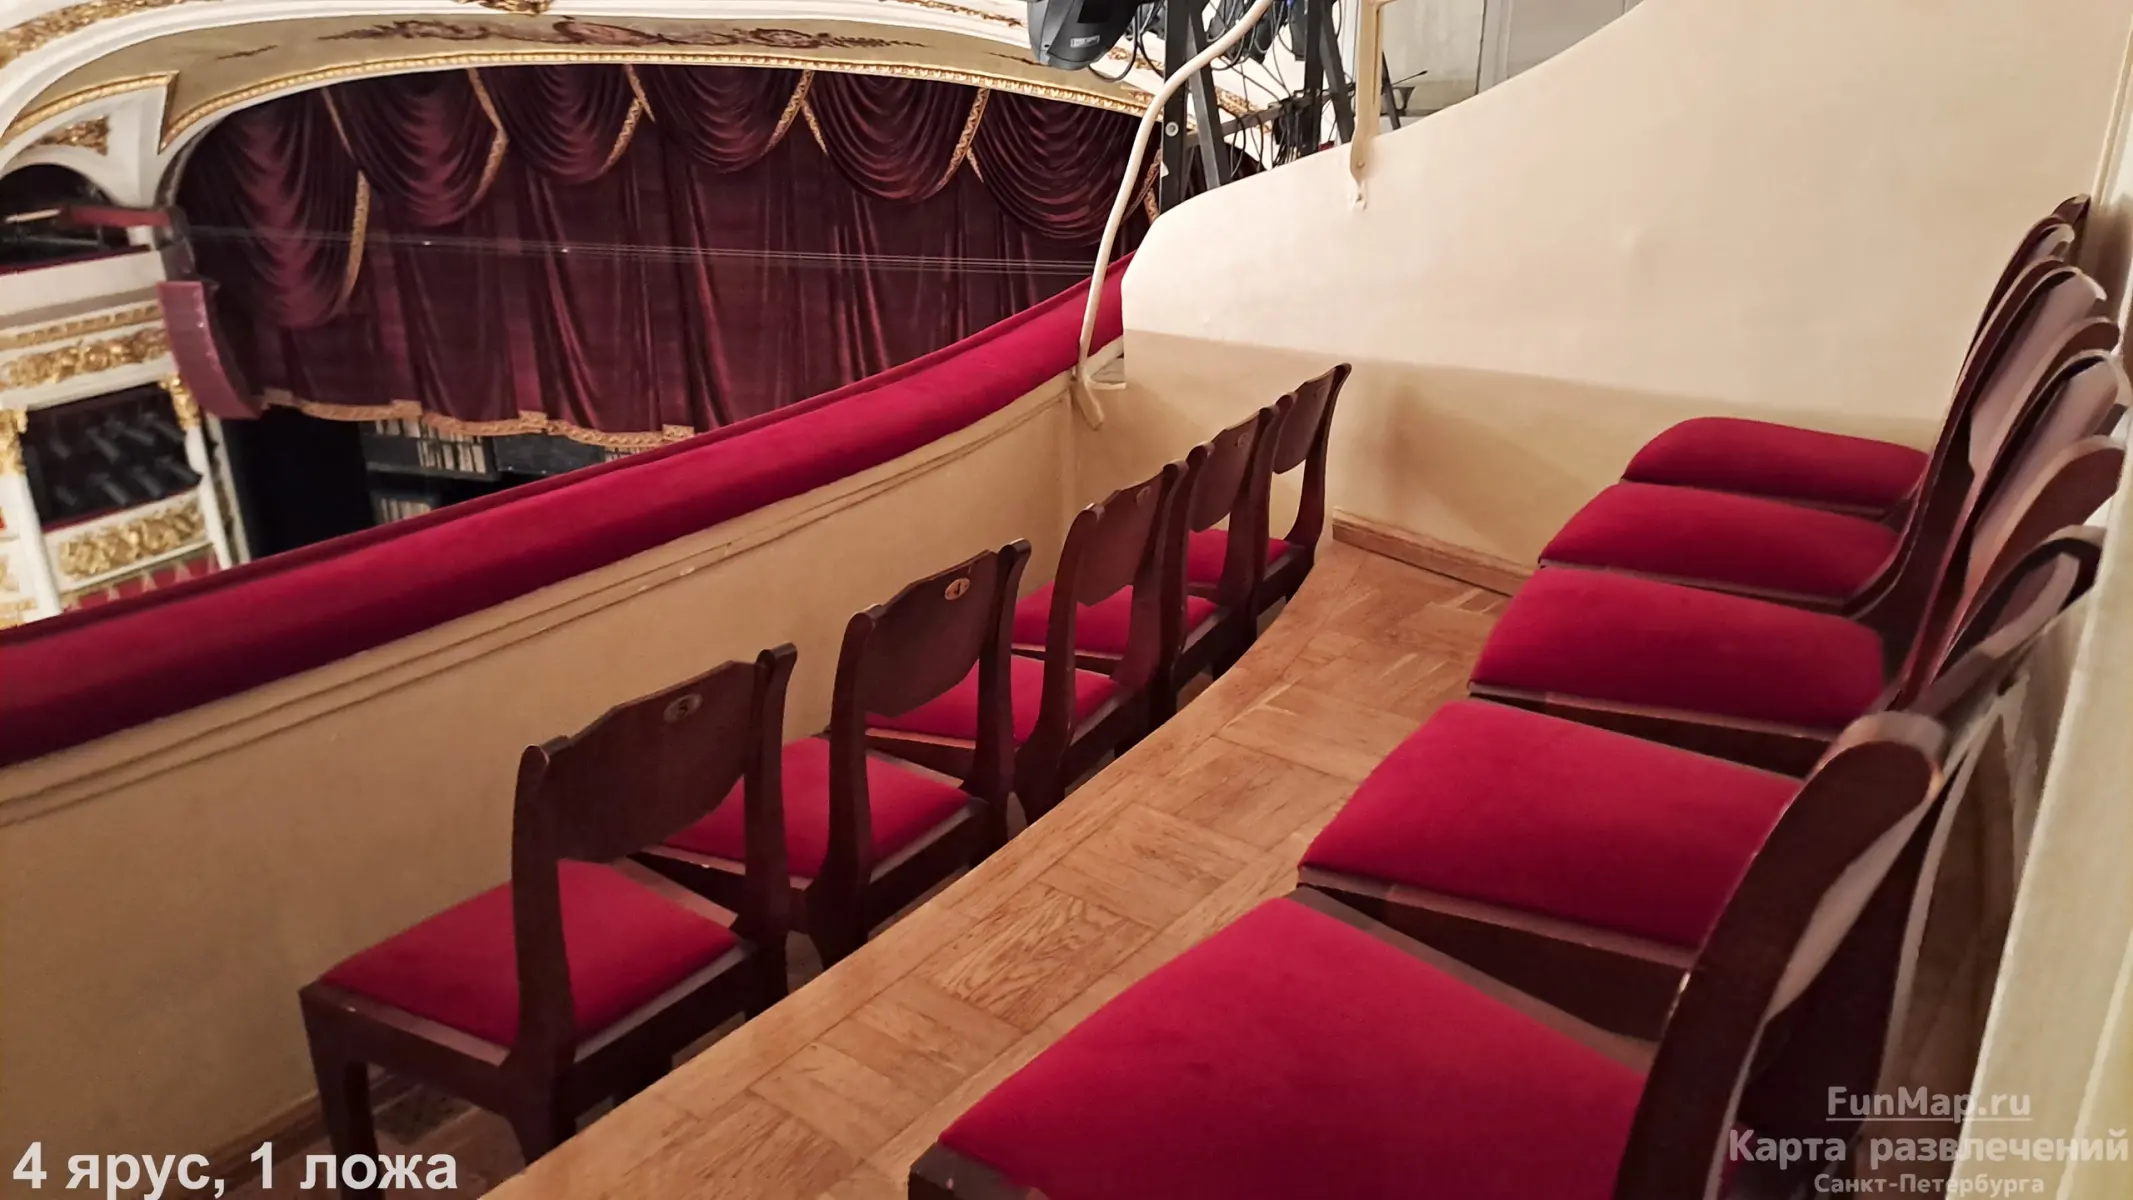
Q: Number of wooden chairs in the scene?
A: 10